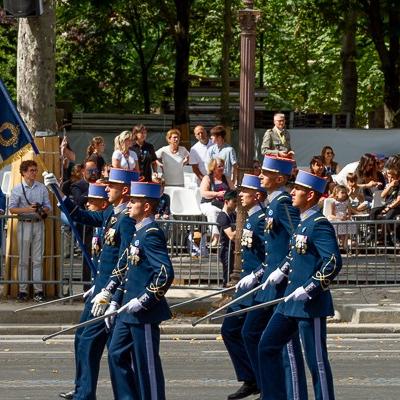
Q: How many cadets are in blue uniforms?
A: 6